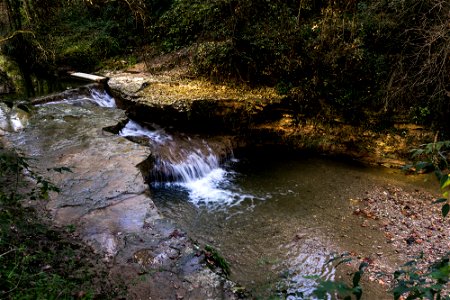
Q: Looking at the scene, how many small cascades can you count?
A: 3